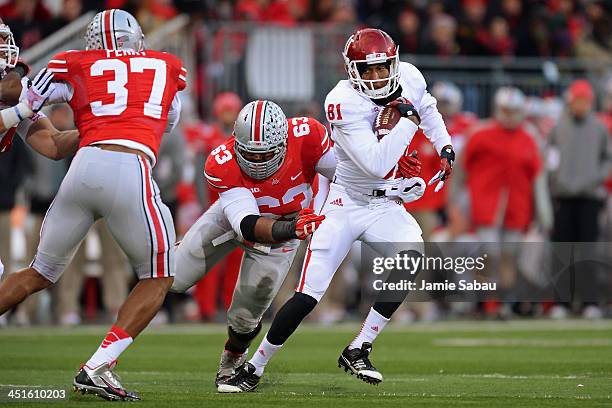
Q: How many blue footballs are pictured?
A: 0